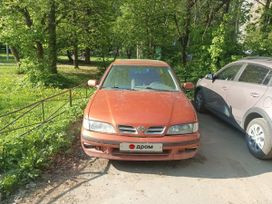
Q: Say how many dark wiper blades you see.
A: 2